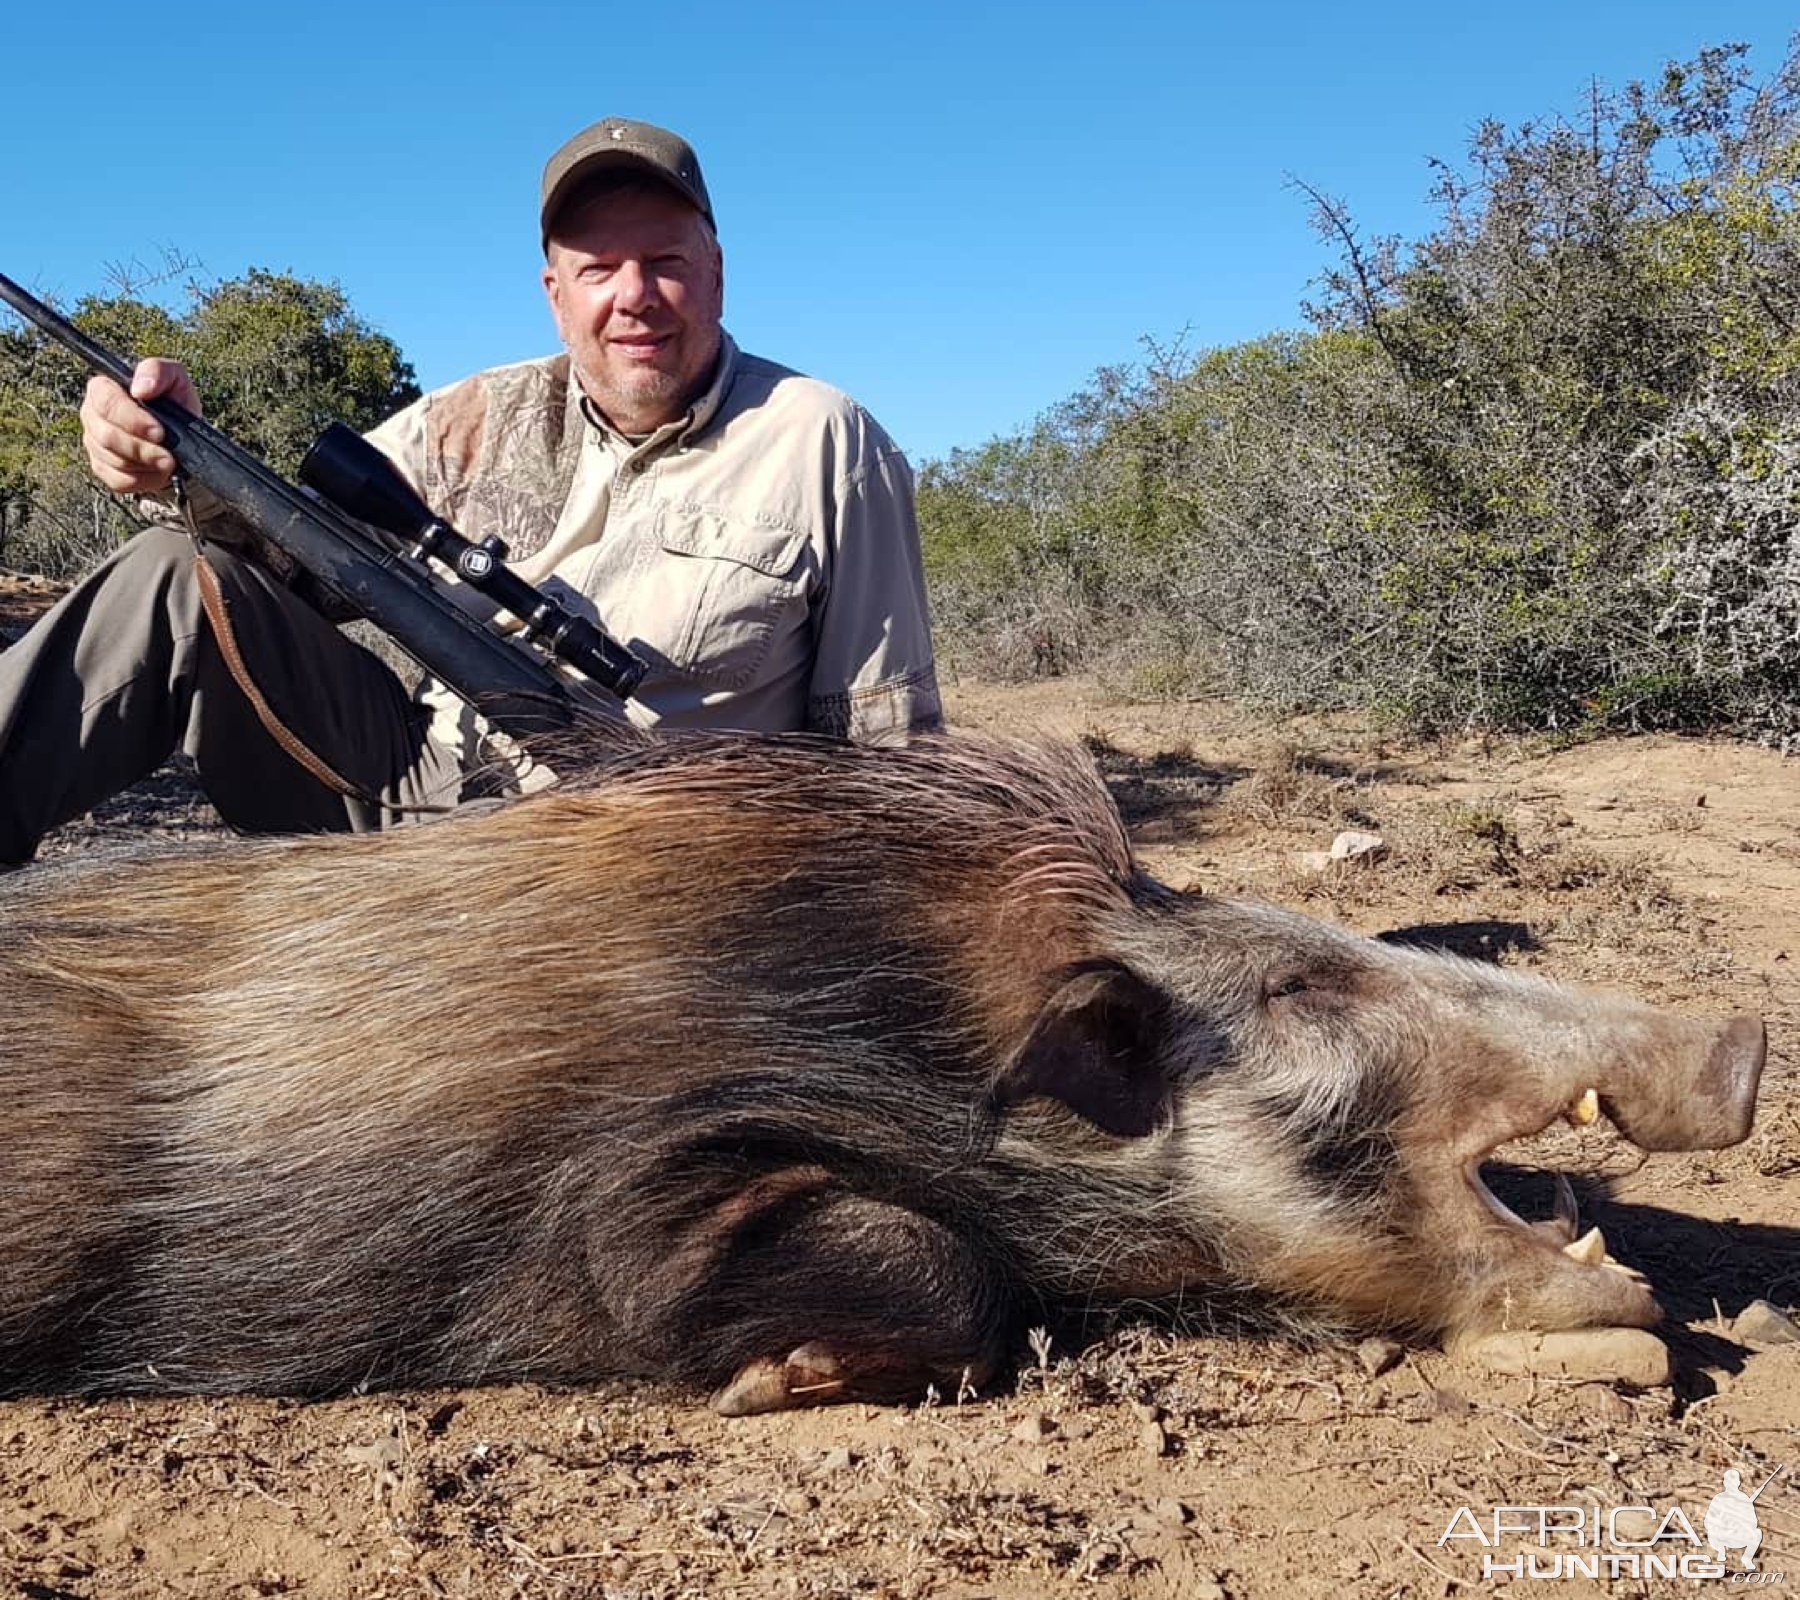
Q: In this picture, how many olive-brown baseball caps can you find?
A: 1